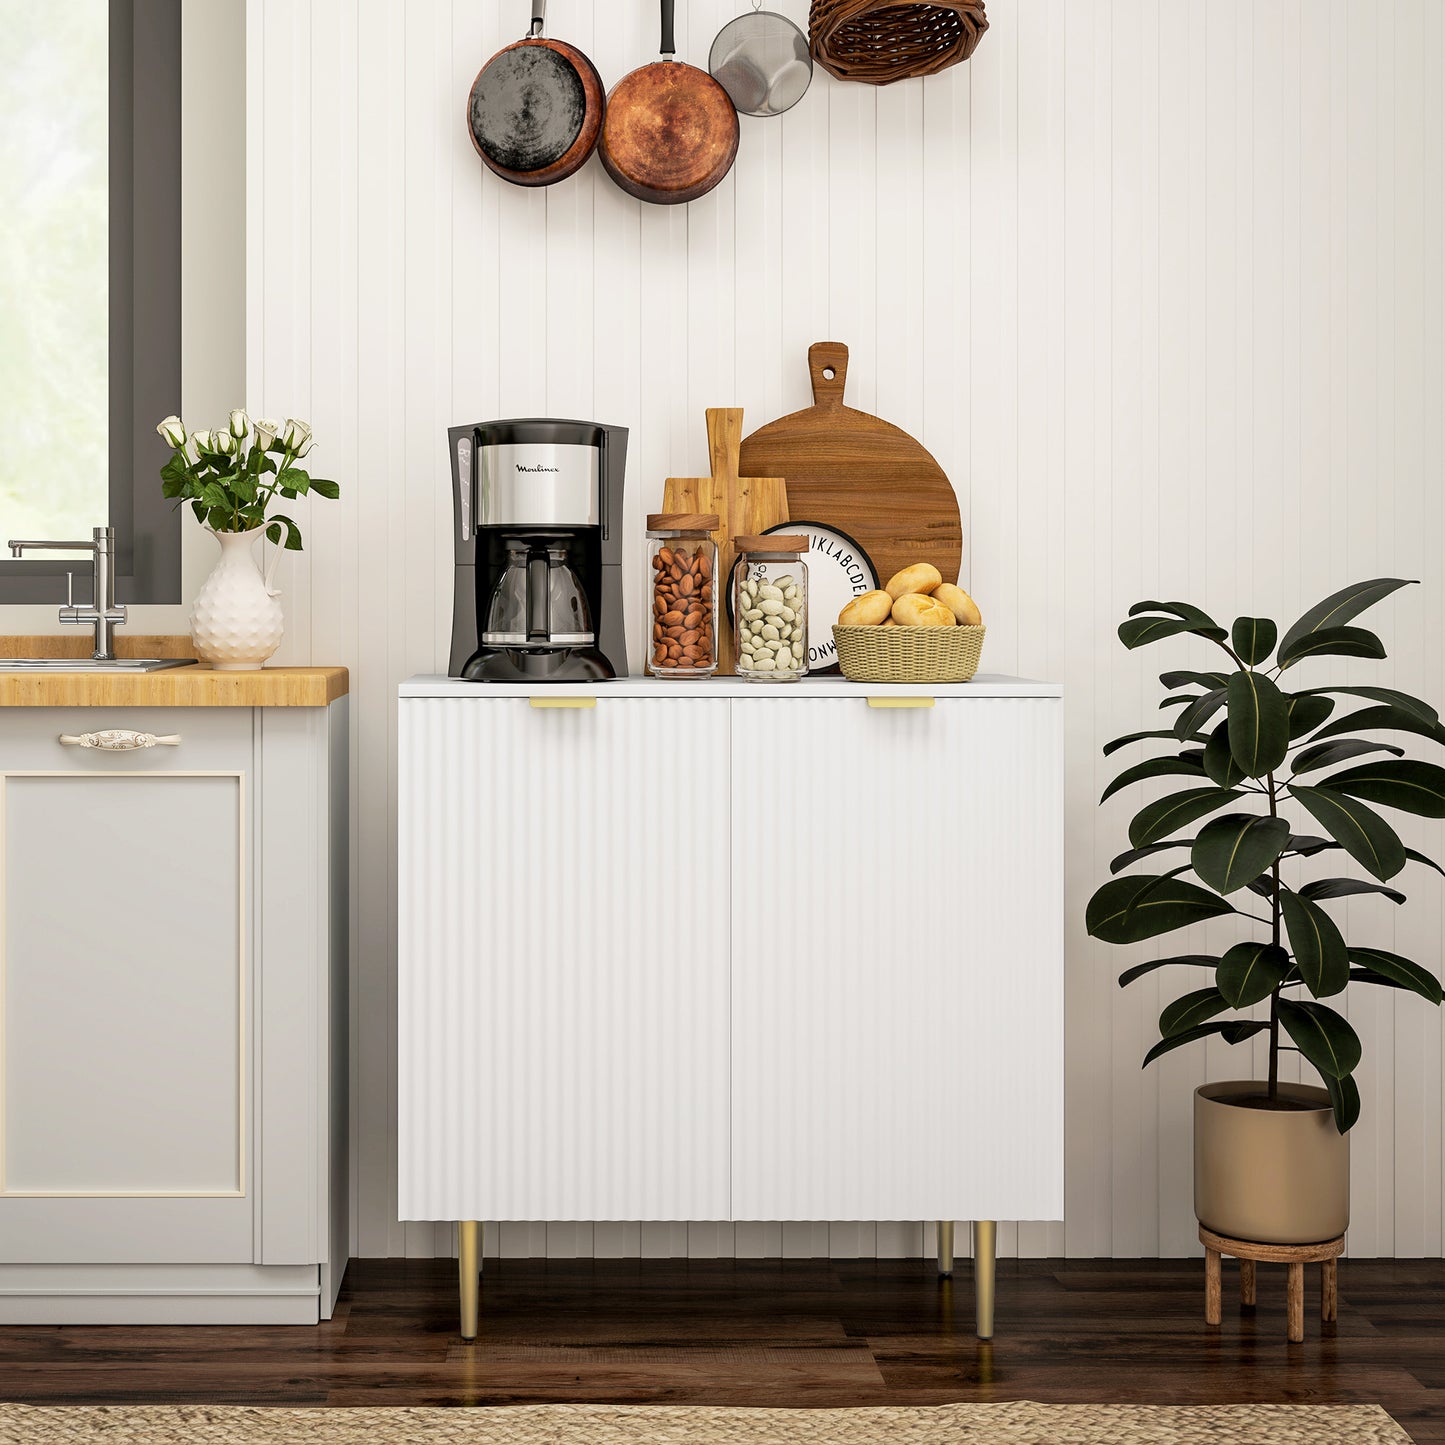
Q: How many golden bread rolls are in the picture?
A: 4